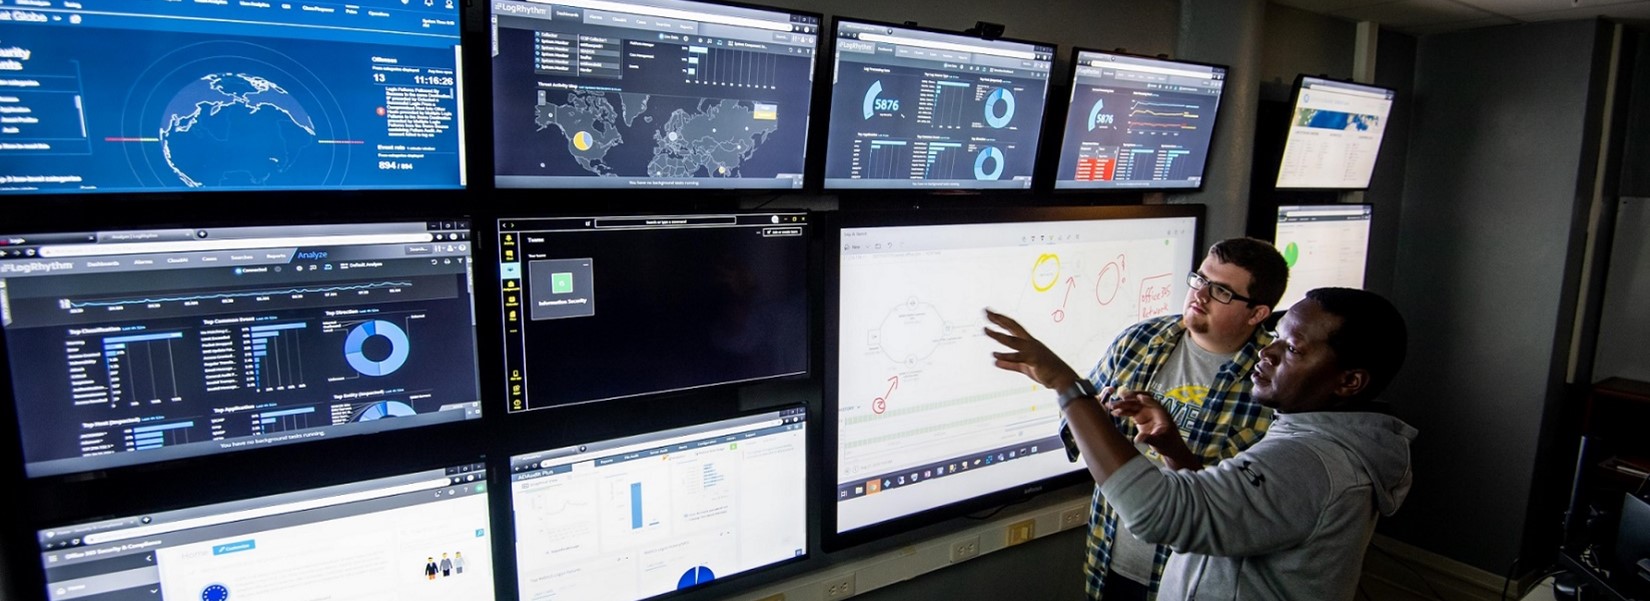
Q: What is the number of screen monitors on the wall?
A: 11